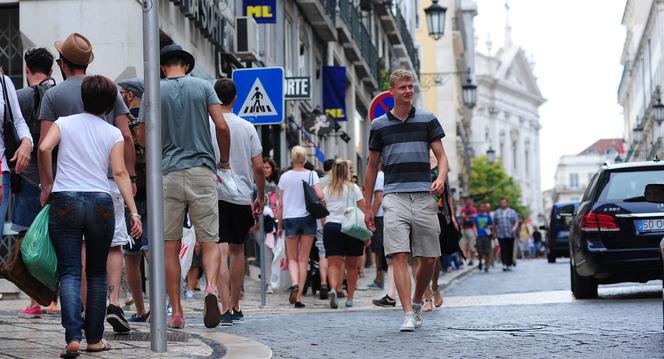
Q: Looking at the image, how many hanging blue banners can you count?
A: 2